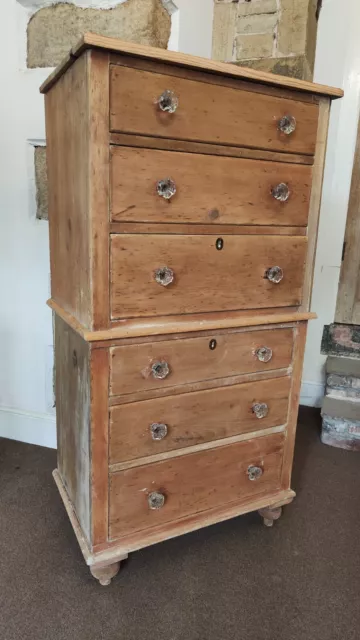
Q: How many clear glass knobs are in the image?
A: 12